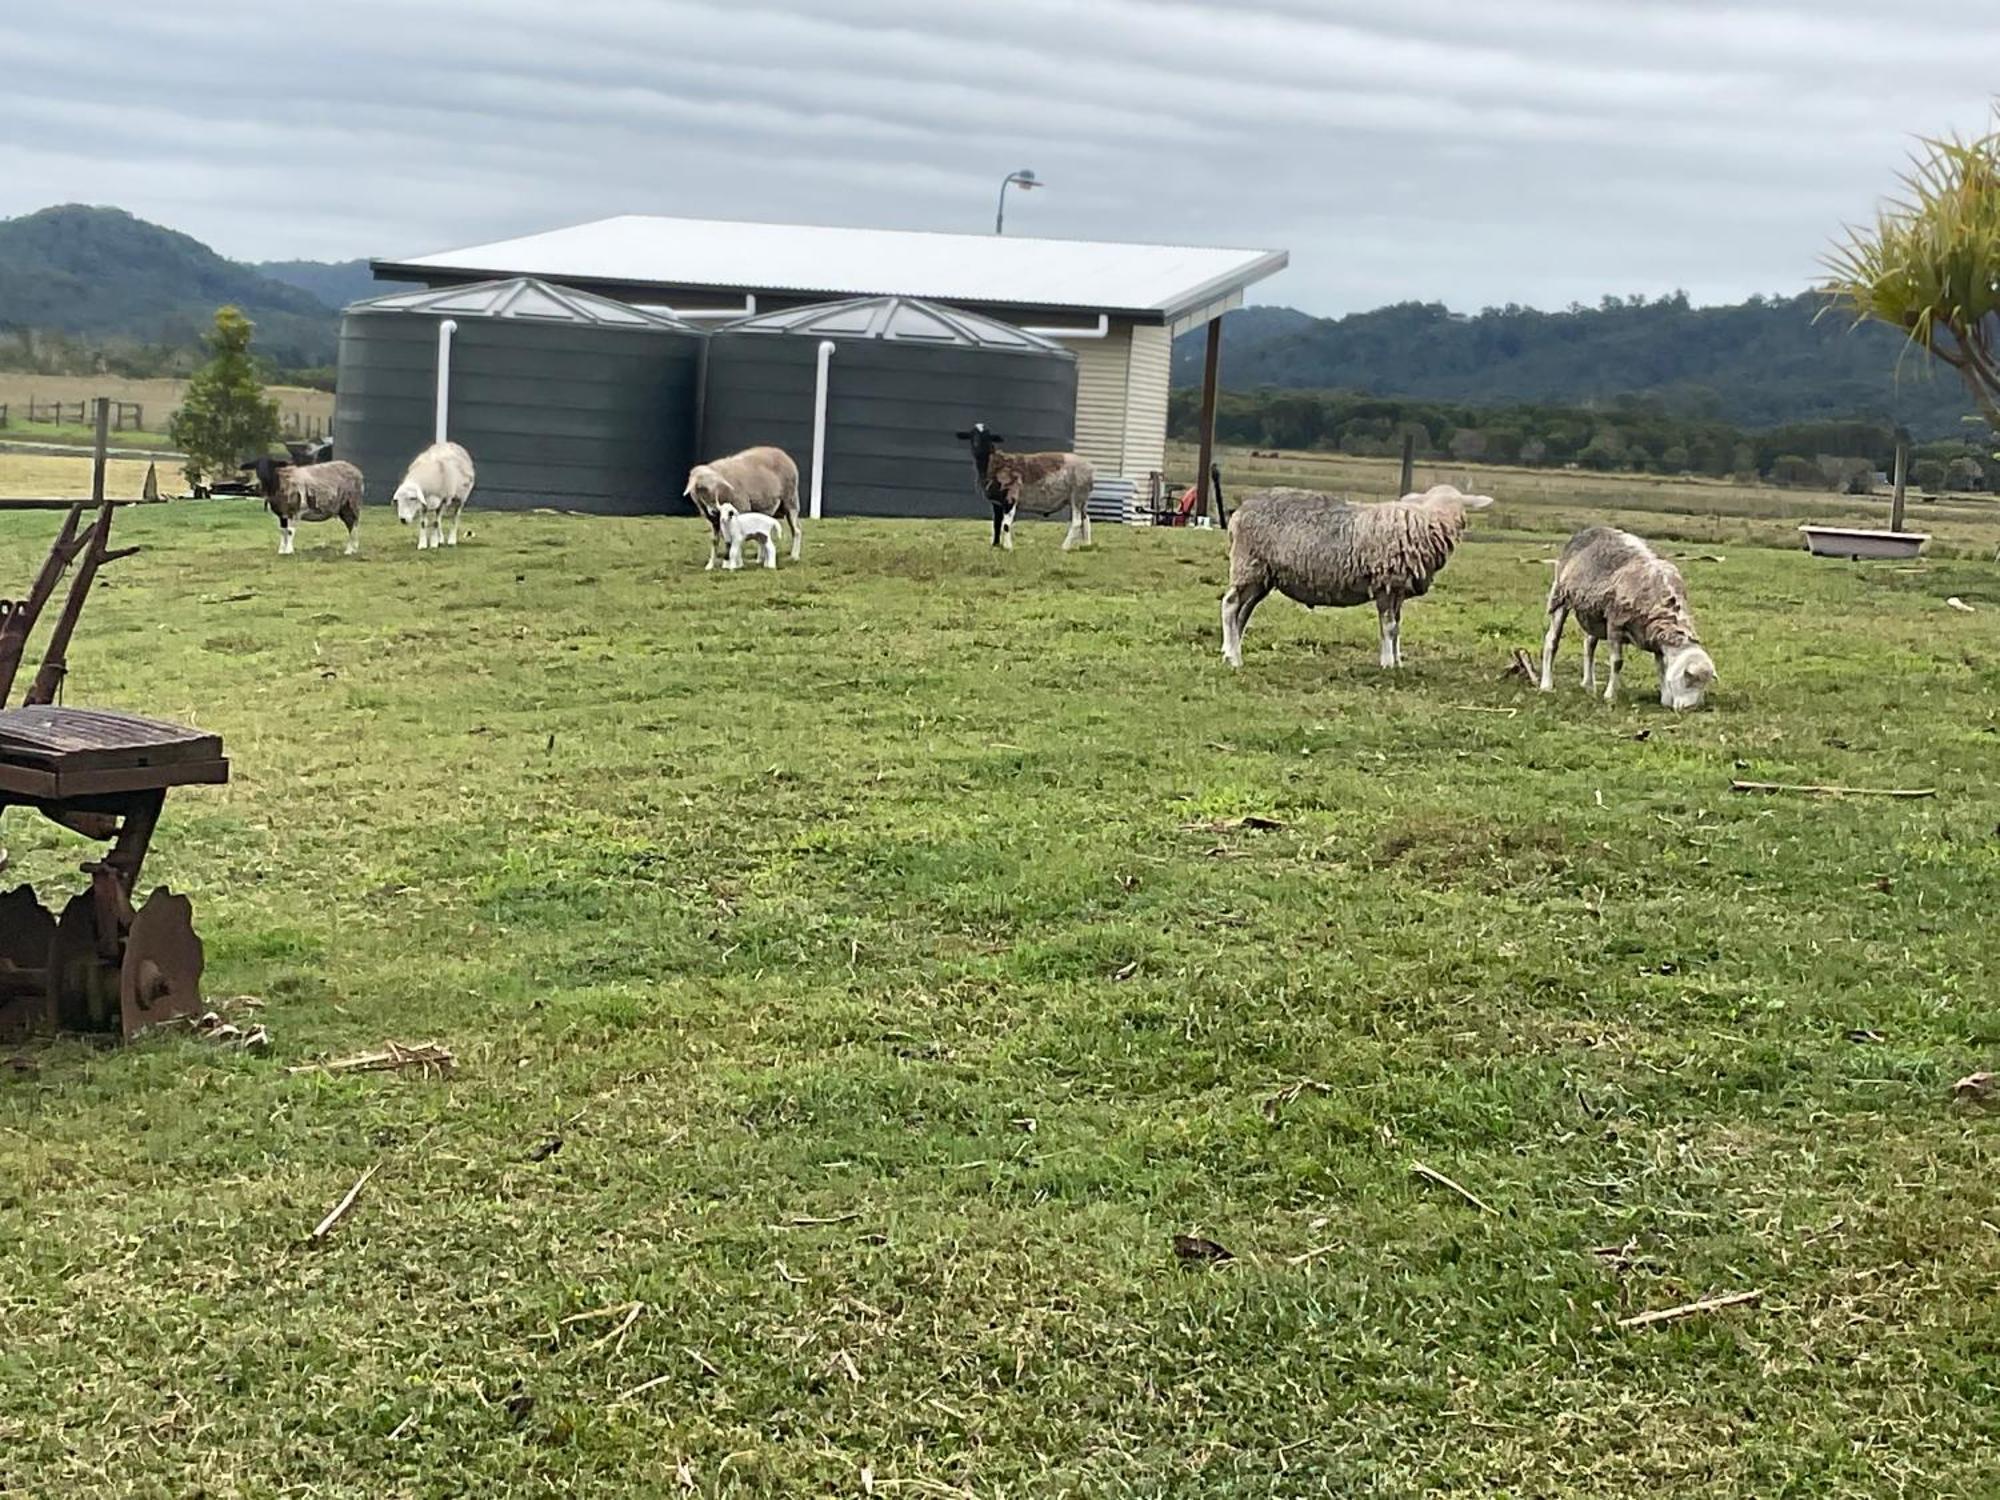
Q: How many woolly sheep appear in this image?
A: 2